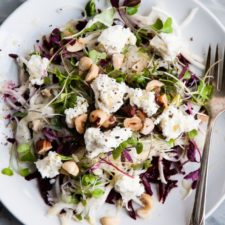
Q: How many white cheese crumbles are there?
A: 10